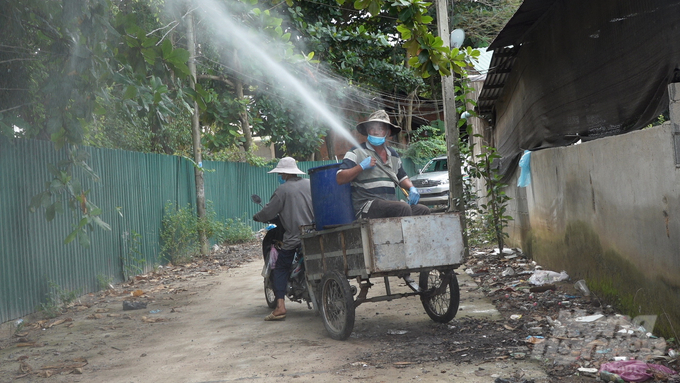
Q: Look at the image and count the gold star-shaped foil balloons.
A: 0